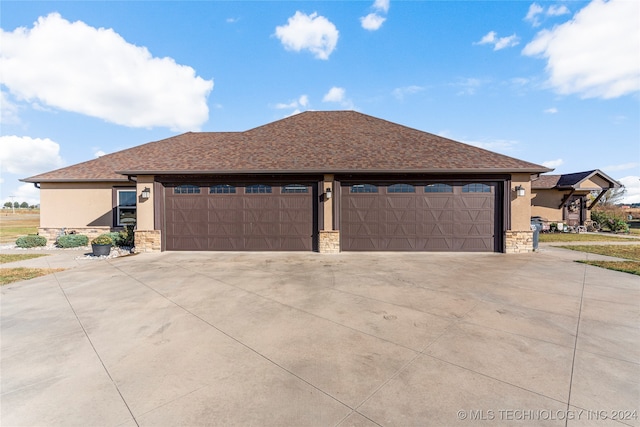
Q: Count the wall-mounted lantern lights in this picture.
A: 3